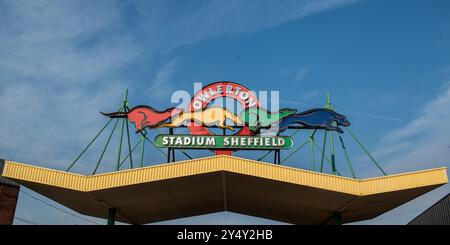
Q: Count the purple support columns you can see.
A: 0